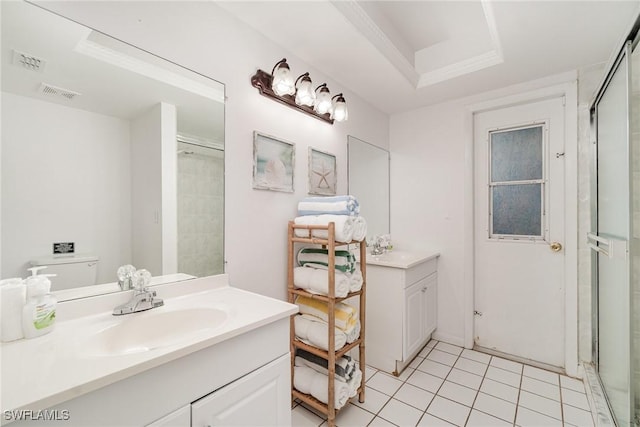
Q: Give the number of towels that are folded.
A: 12